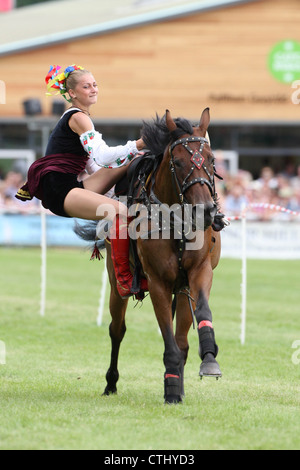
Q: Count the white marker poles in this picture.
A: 3